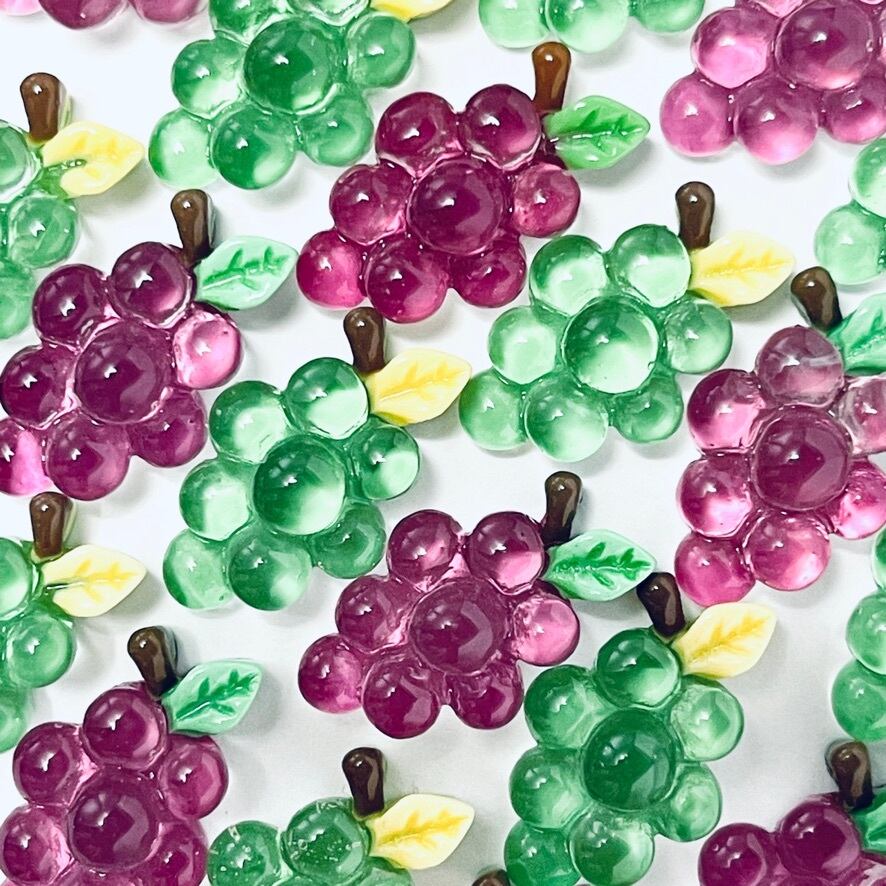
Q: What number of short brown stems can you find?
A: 13